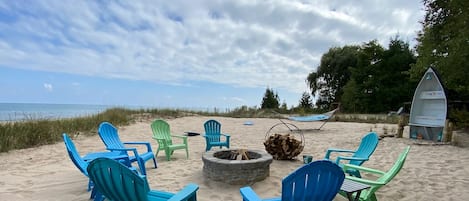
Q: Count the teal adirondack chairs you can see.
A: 3